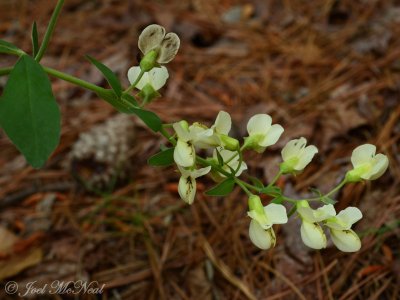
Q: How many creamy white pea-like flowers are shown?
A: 12